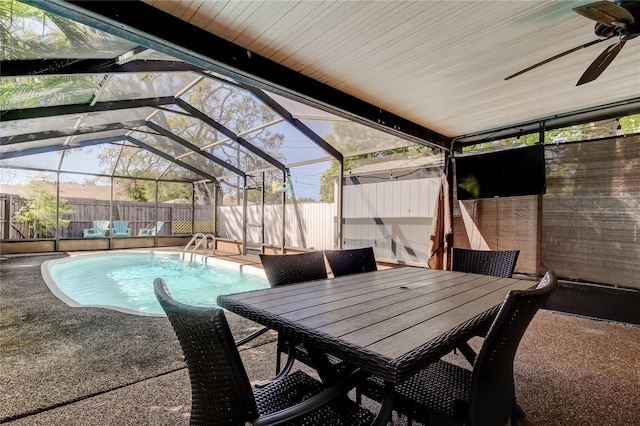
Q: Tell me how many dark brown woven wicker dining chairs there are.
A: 5